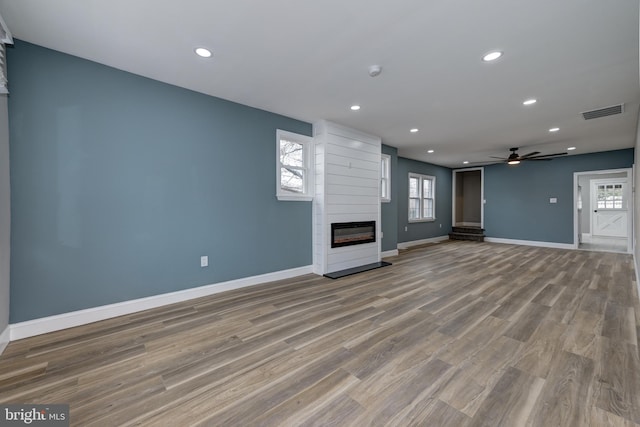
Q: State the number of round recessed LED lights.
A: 9